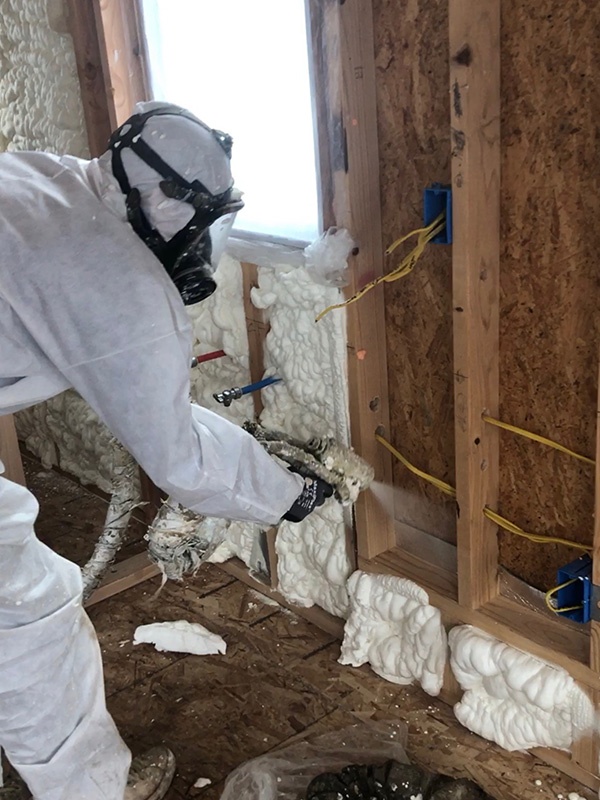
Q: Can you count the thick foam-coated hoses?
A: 1